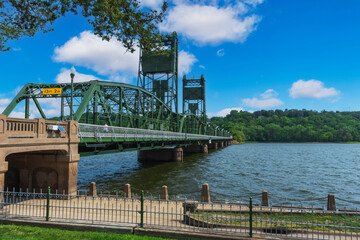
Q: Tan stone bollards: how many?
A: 6